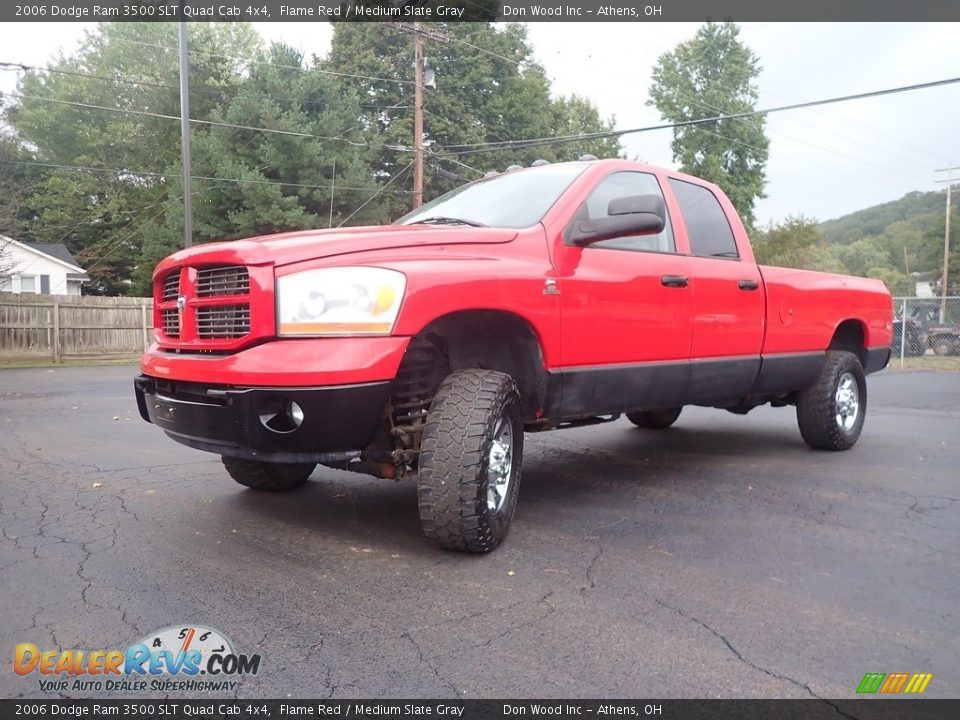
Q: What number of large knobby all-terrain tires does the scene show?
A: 4